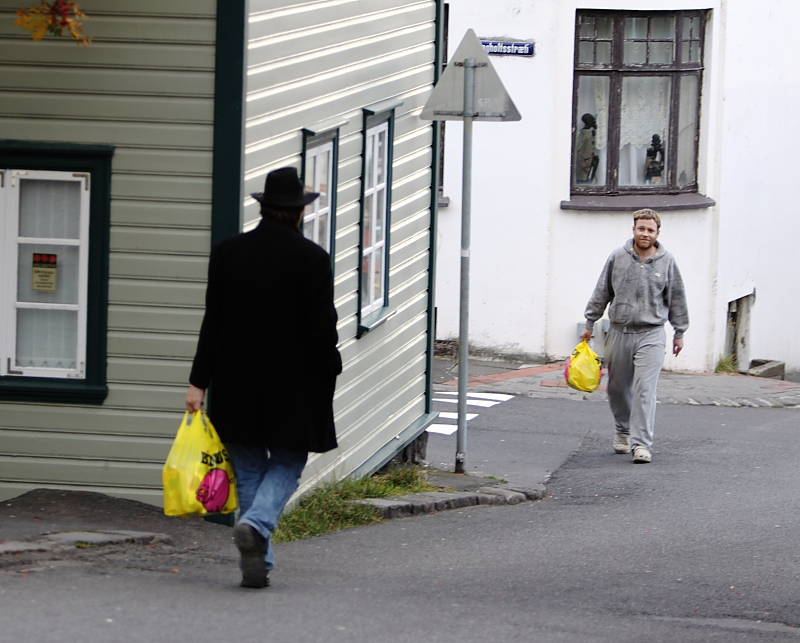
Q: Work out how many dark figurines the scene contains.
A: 2